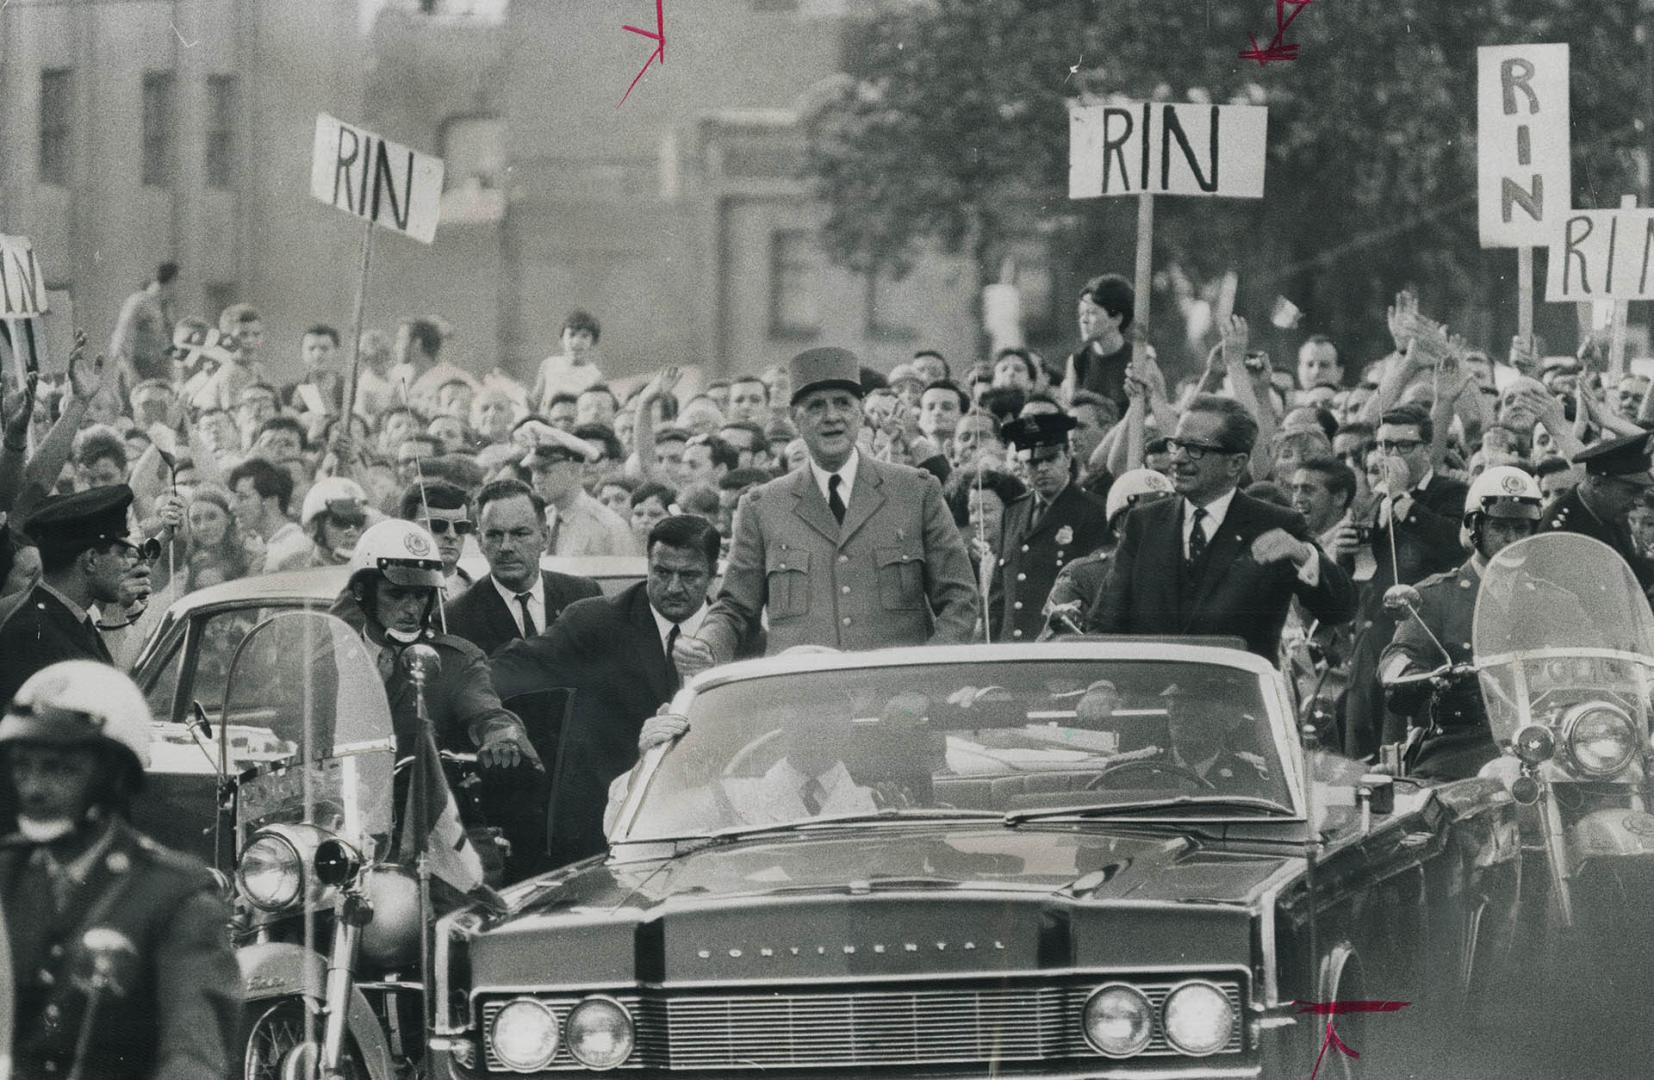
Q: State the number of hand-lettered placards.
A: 5